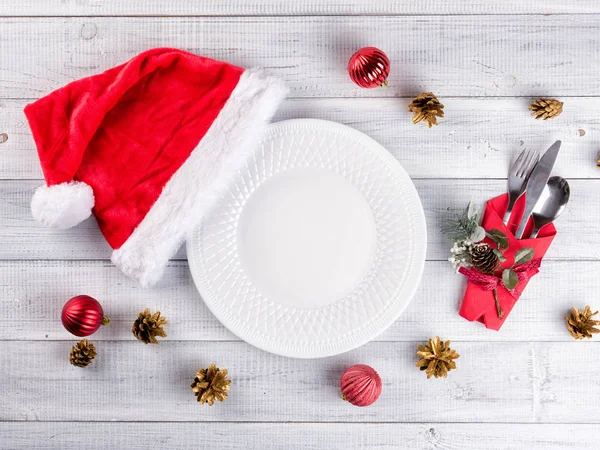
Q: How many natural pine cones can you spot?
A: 1